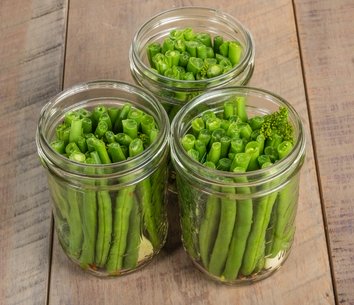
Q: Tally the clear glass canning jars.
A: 3